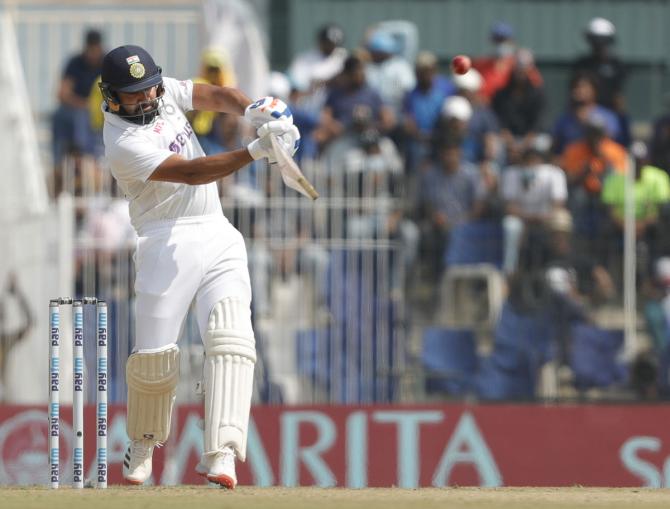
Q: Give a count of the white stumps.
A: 3